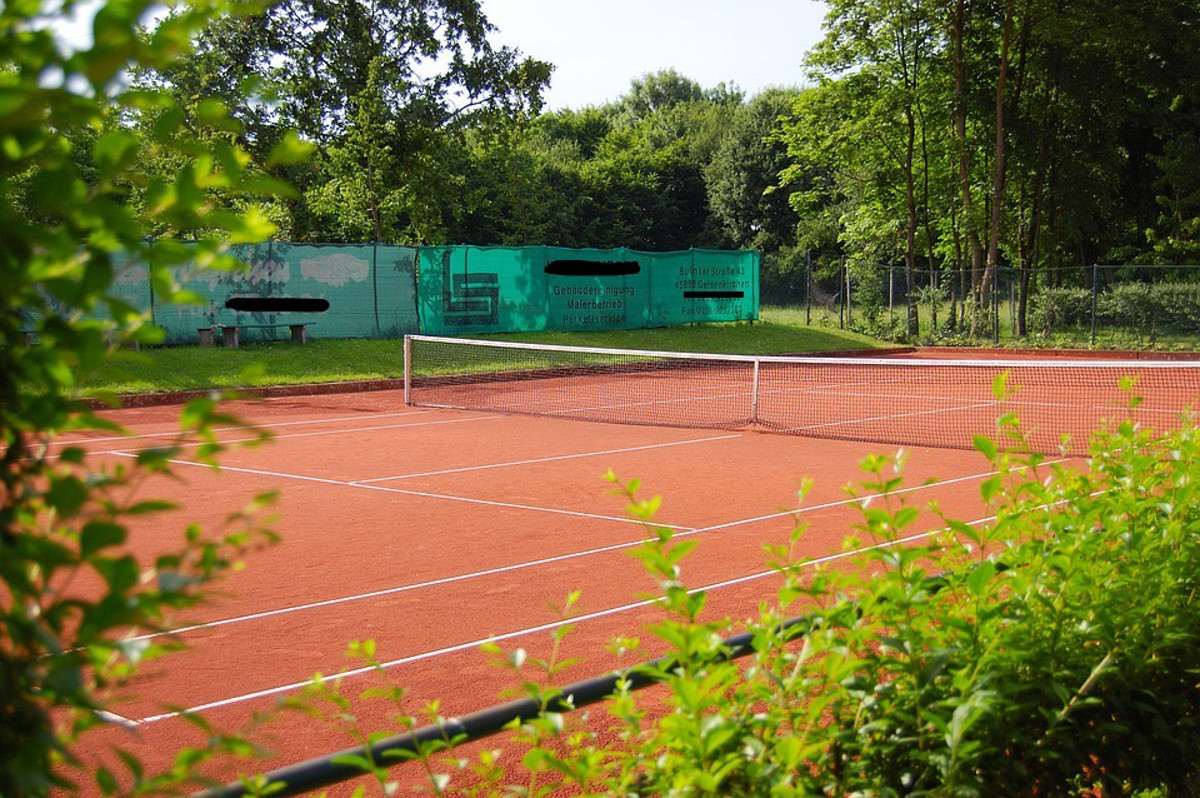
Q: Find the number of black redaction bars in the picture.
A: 3